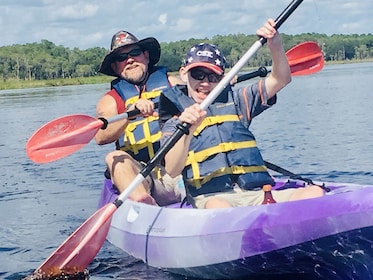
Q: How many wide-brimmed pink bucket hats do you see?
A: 0